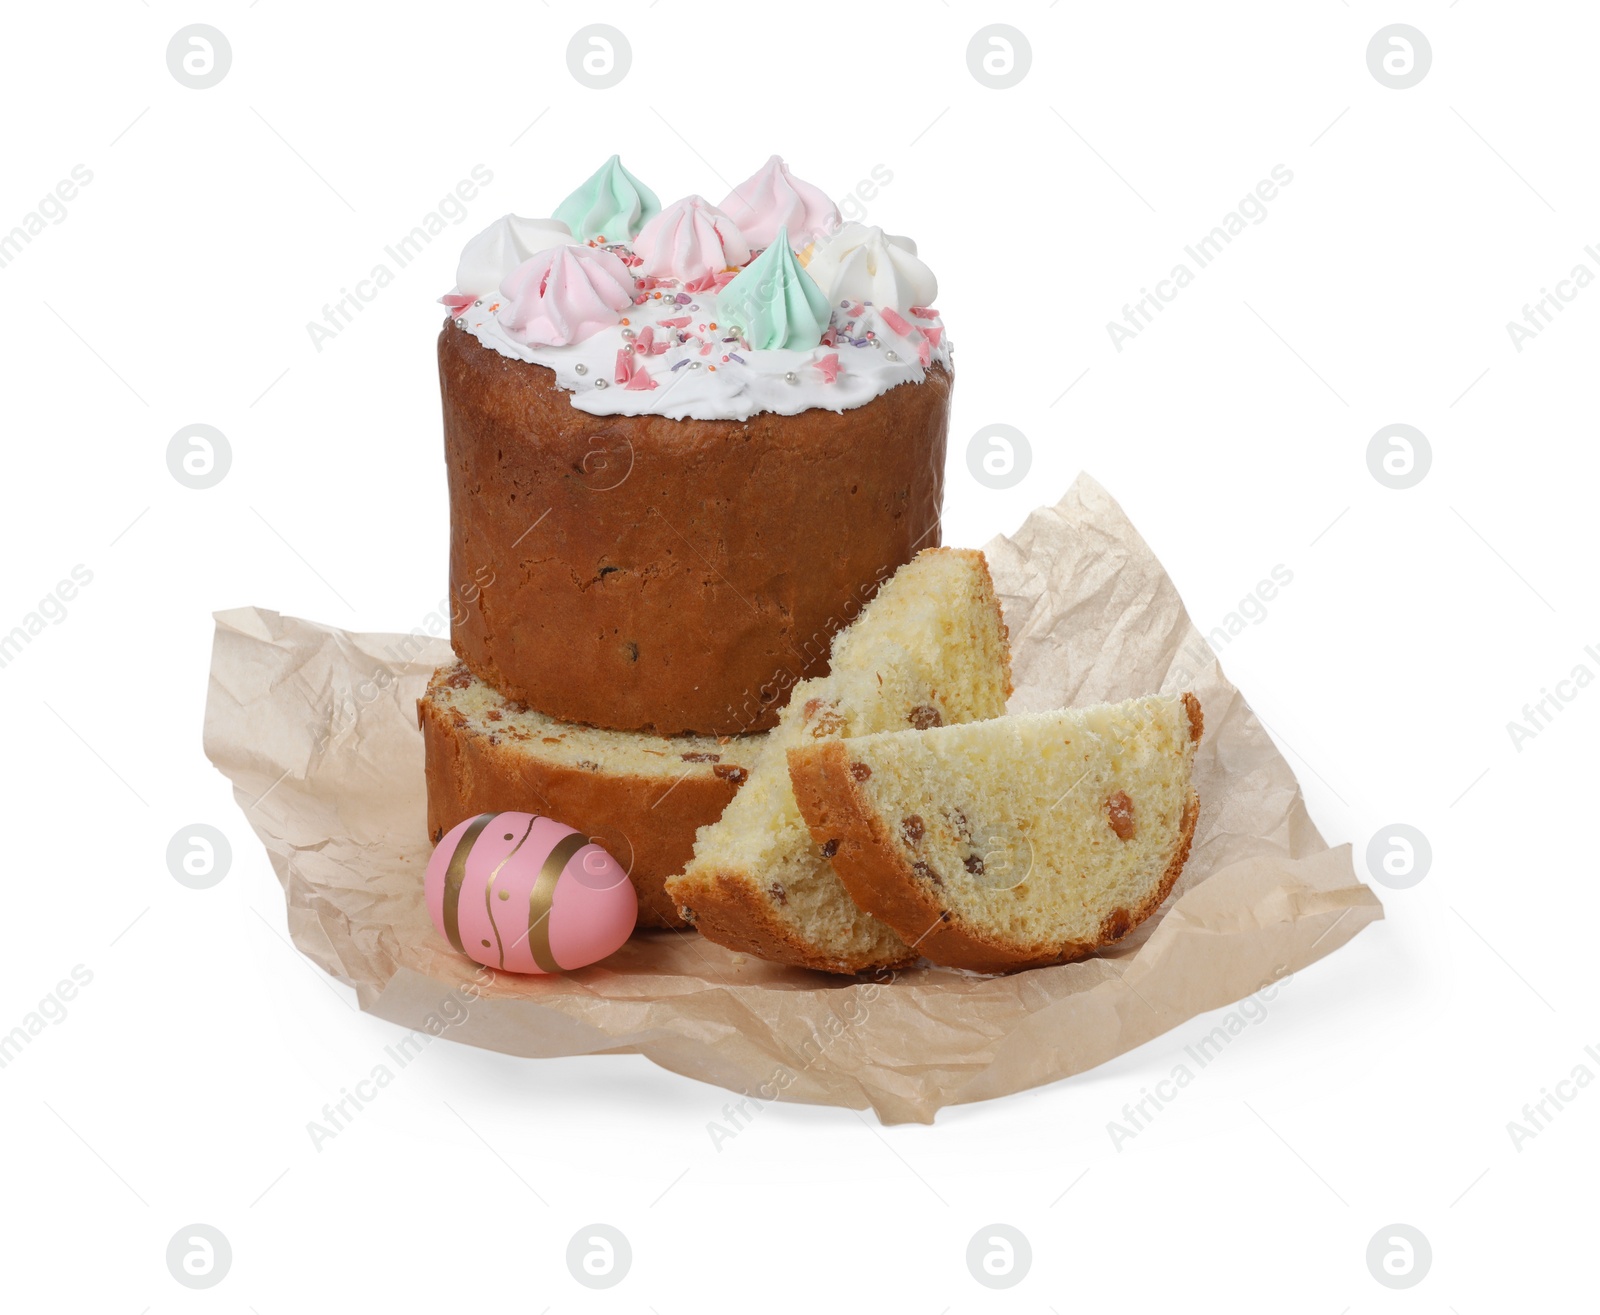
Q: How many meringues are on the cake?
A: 7